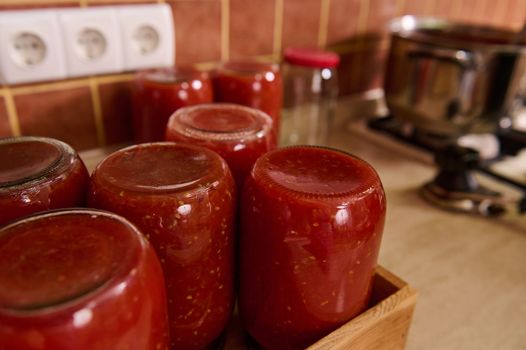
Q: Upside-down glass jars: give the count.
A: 7